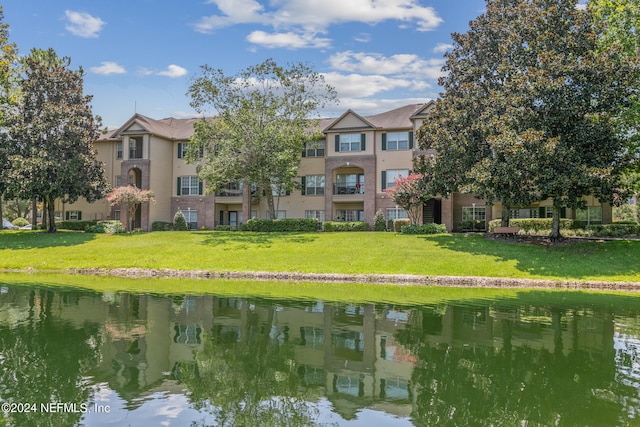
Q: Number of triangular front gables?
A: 3